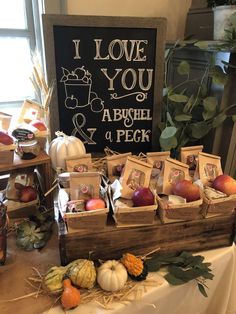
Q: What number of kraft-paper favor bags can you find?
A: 11